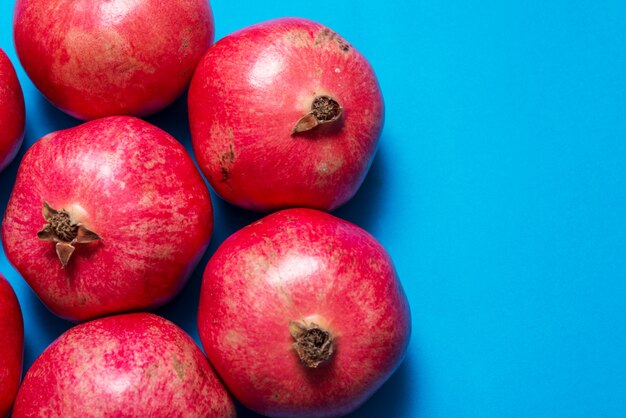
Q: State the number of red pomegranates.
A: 7